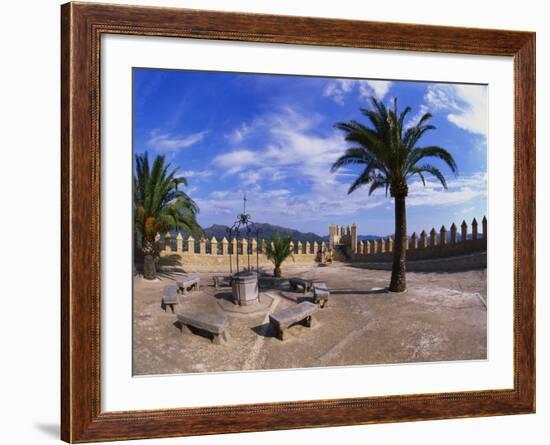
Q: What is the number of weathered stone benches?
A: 7